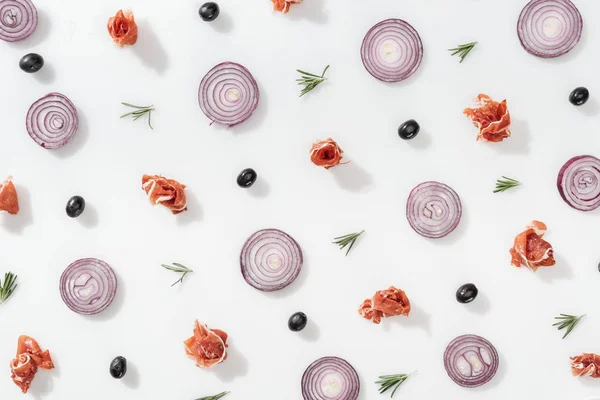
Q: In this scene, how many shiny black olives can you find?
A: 9